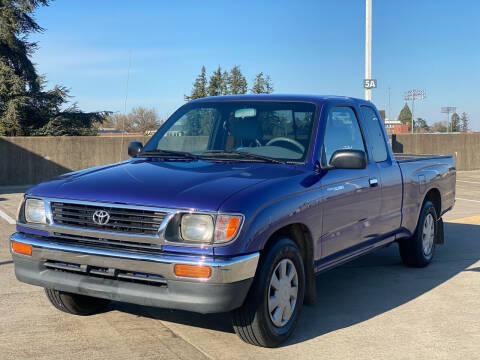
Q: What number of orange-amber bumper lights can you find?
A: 2